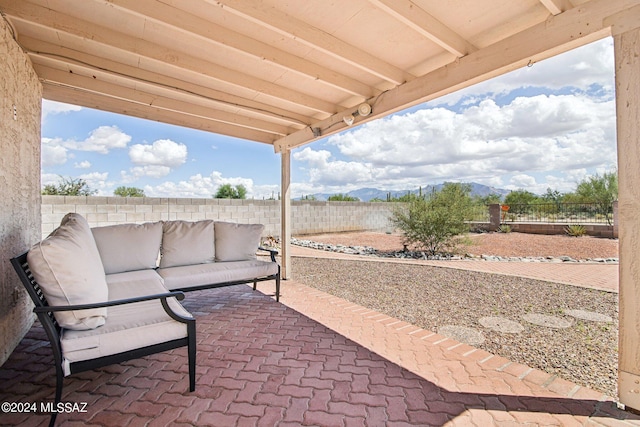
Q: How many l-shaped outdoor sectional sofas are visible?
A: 1